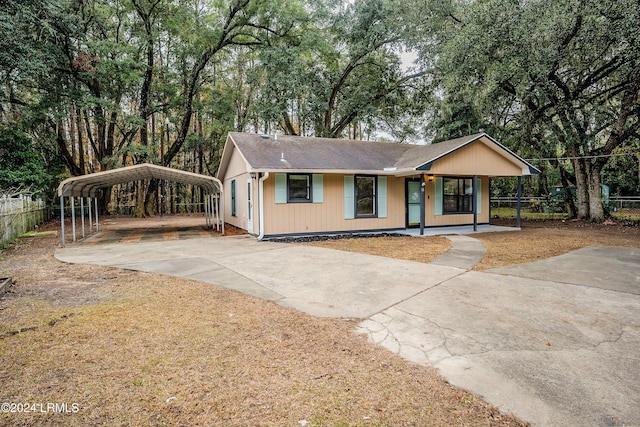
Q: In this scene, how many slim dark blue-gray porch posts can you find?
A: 3